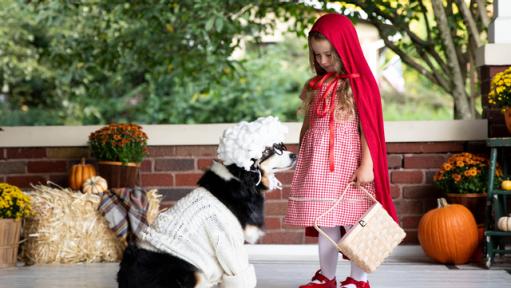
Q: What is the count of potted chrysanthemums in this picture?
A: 4